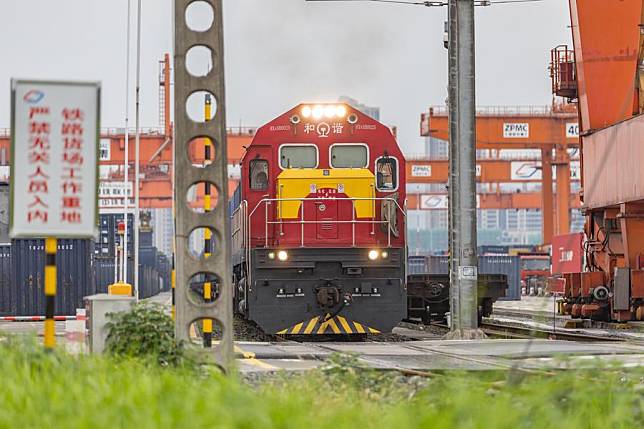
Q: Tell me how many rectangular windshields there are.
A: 2